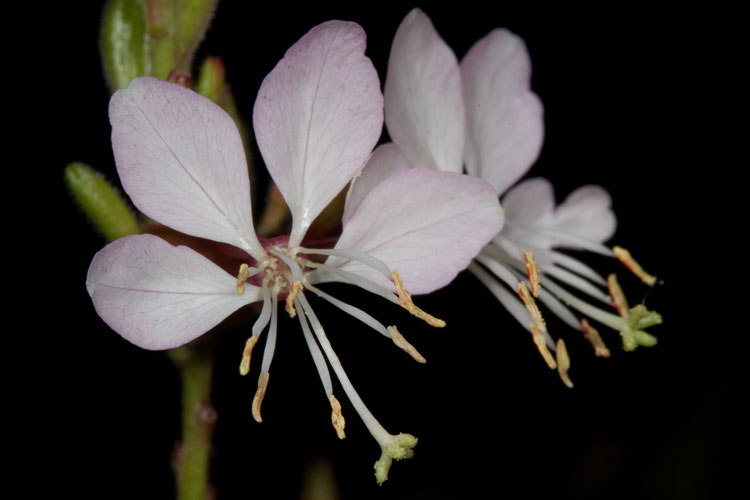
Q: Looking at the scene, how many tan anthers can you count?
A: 15